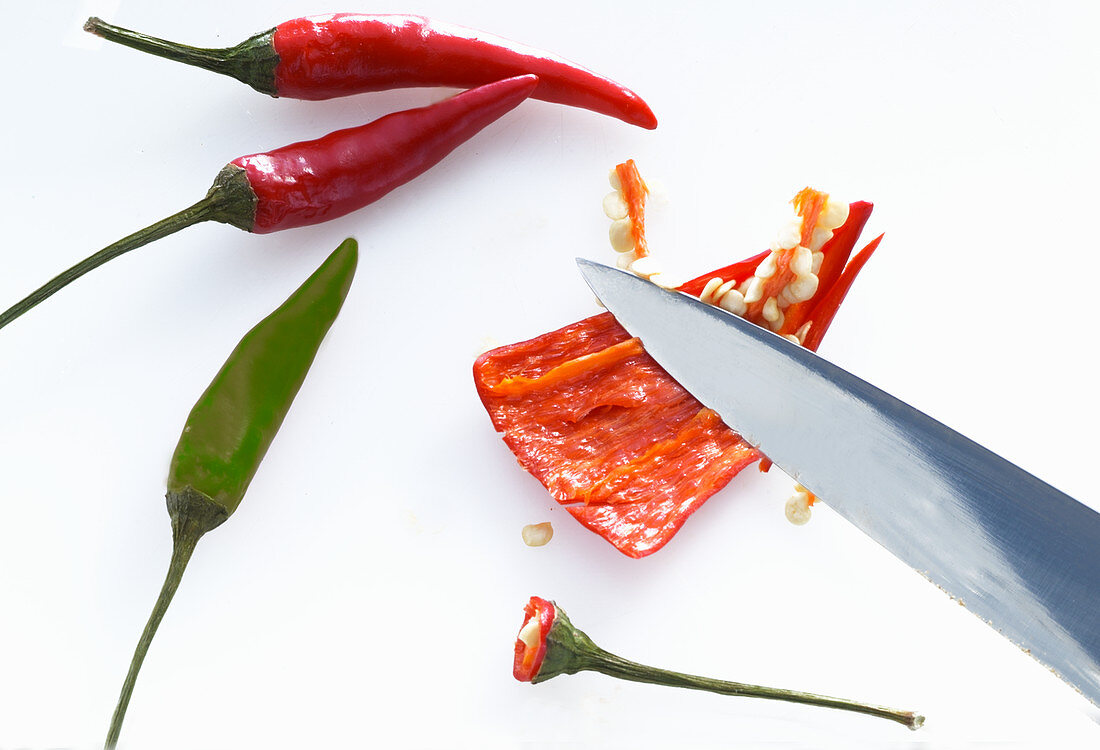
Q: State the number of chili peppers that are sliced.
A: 1